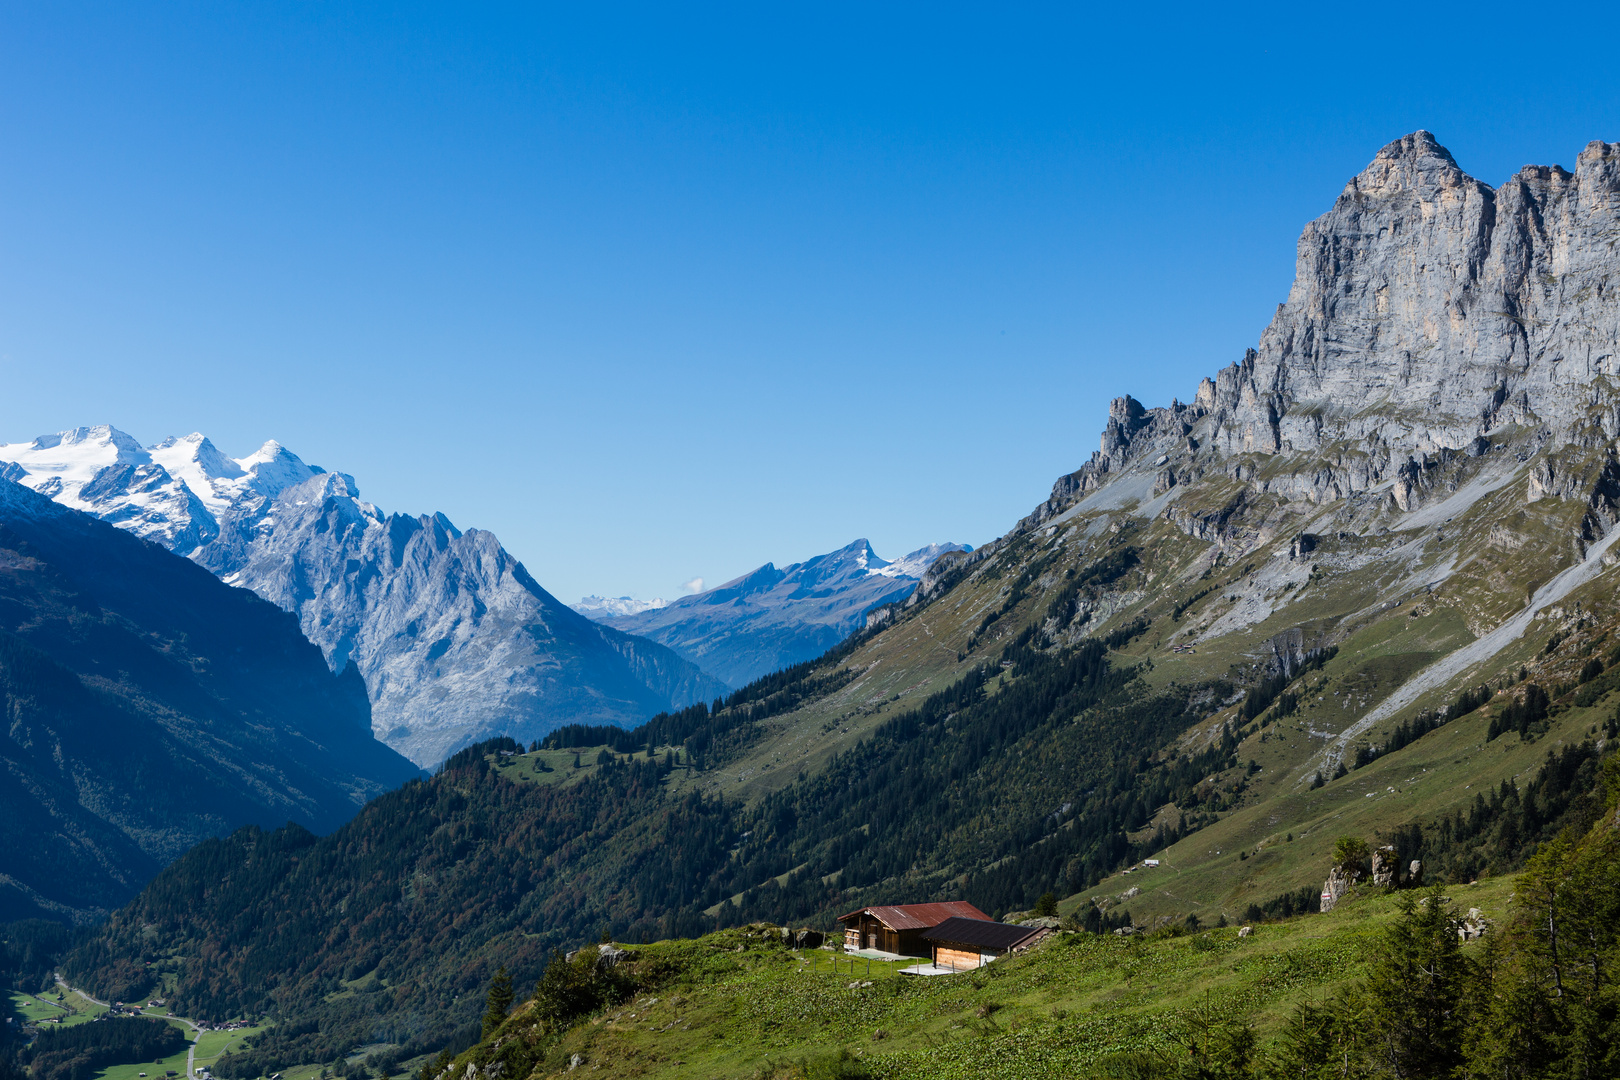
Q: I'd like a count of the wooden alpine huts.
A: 2